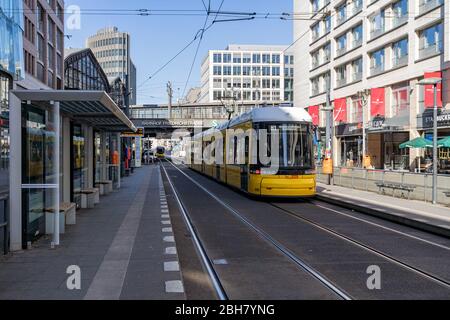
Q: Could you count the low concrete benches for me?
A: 3